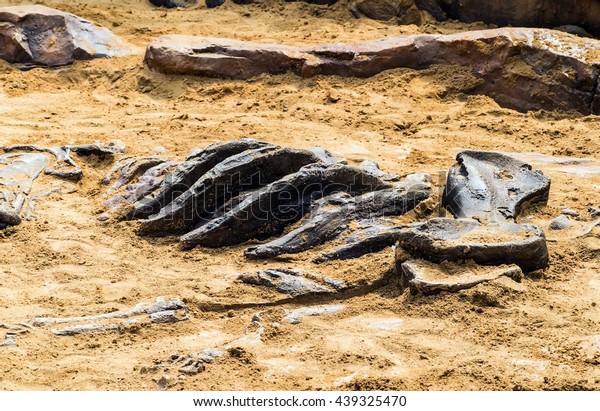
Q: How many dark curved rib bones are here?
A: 5